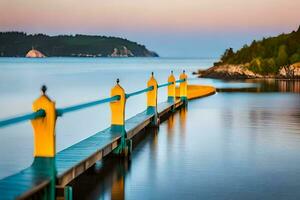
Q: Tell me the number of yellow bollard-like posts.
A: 5